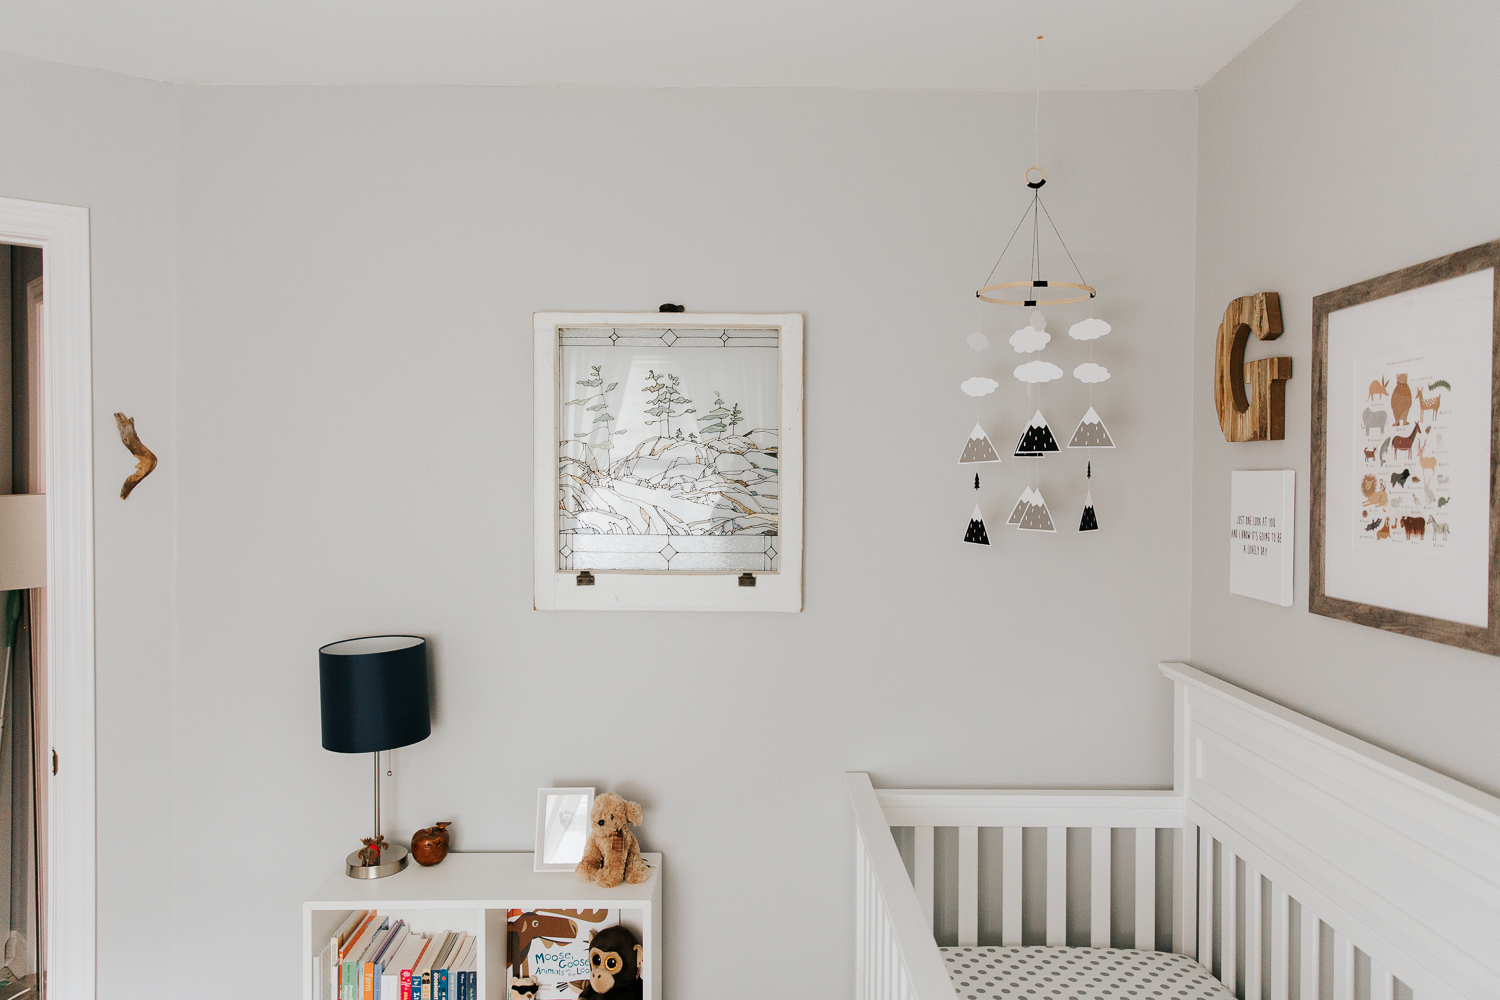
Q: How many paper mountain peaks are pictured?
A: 8